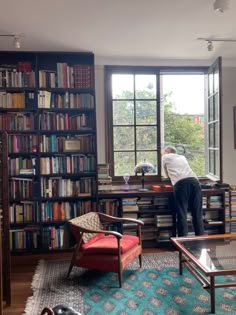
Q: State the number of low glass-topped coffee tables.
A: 1